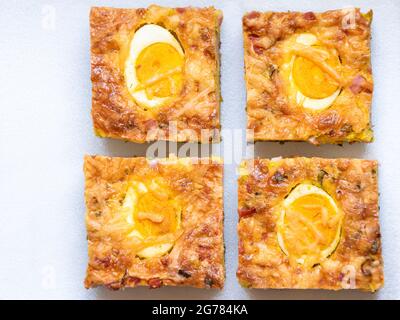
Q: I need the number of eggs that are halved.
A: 4